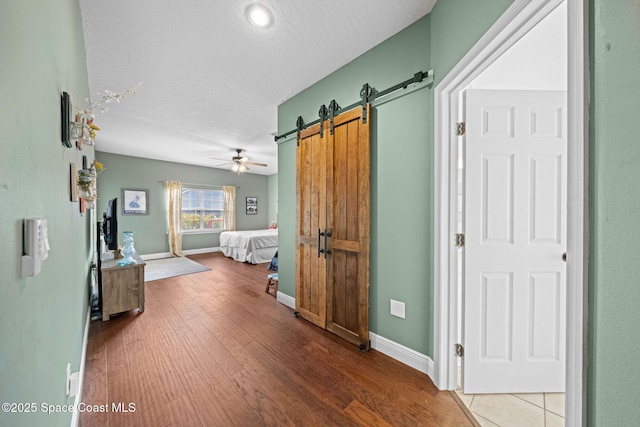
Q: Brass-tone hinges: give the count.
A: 3